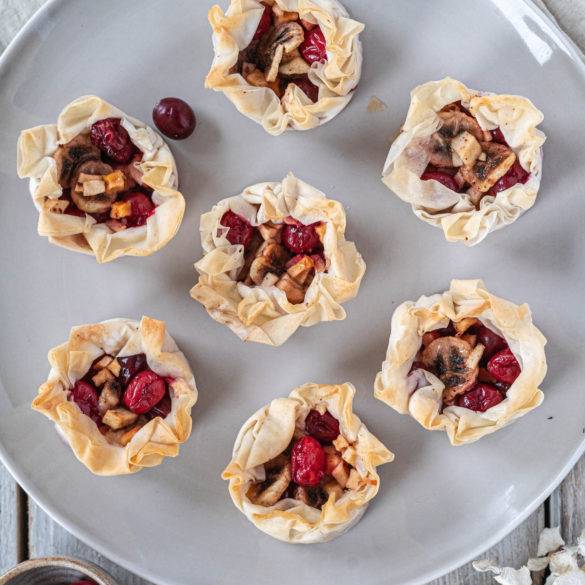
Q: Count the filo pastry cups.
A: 7